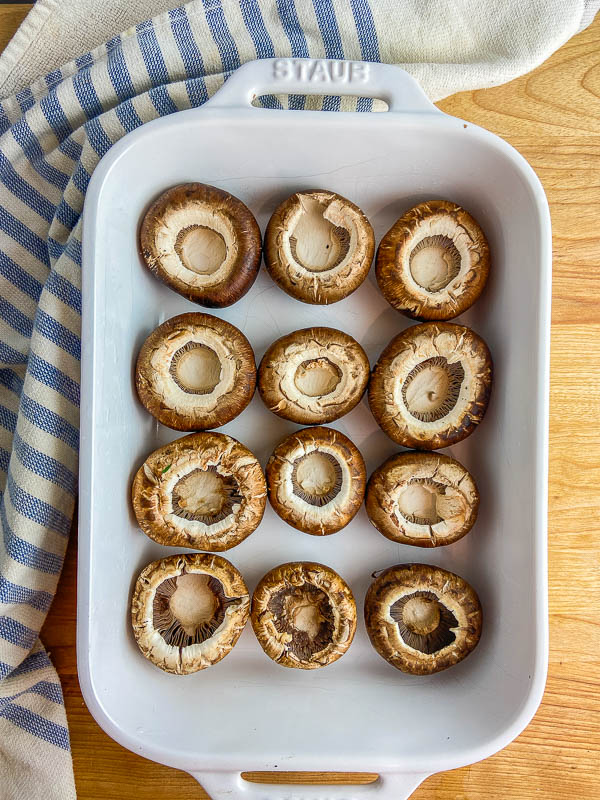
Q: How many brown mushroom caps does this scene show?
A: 12